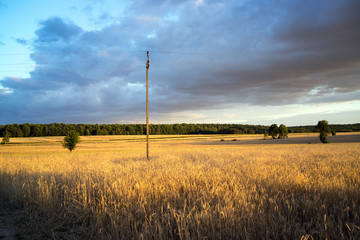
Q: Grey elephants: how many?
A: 0